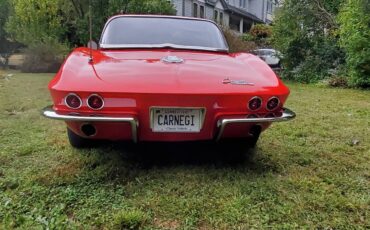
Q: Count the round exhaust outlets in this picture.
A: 2